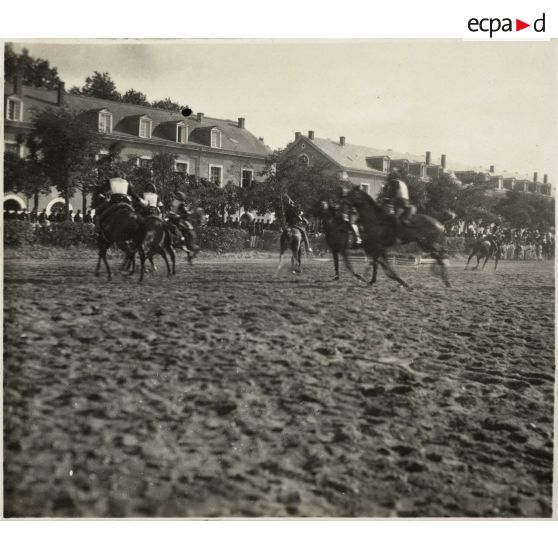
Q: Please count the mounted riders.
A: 7